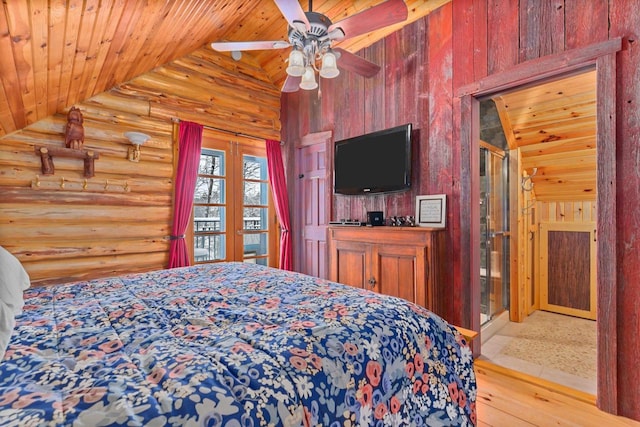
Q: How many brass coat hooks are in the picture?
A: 5